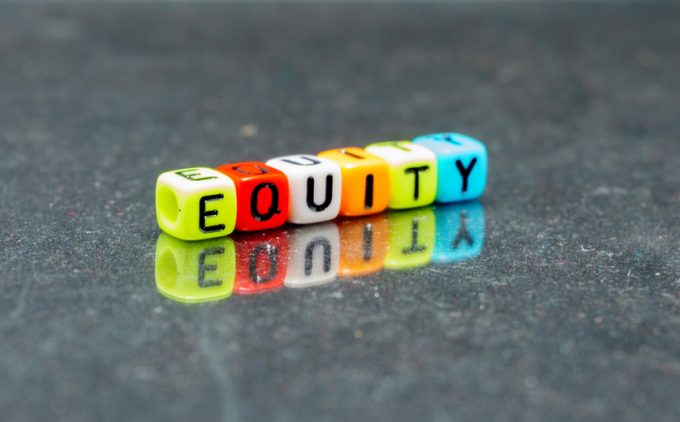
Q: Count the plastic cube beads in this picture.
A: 6